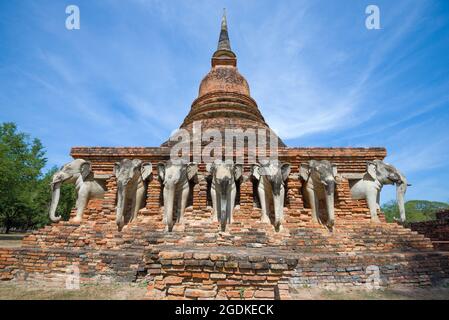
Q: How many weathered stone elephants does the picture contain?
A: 7